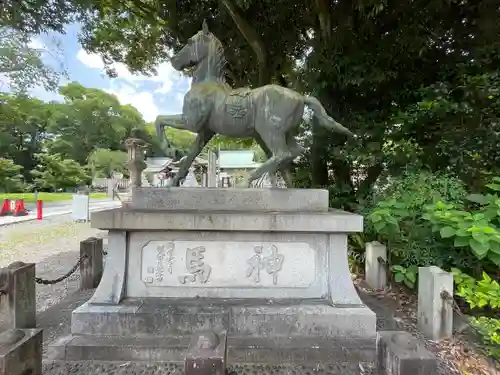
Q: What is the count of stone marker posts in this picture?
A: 7